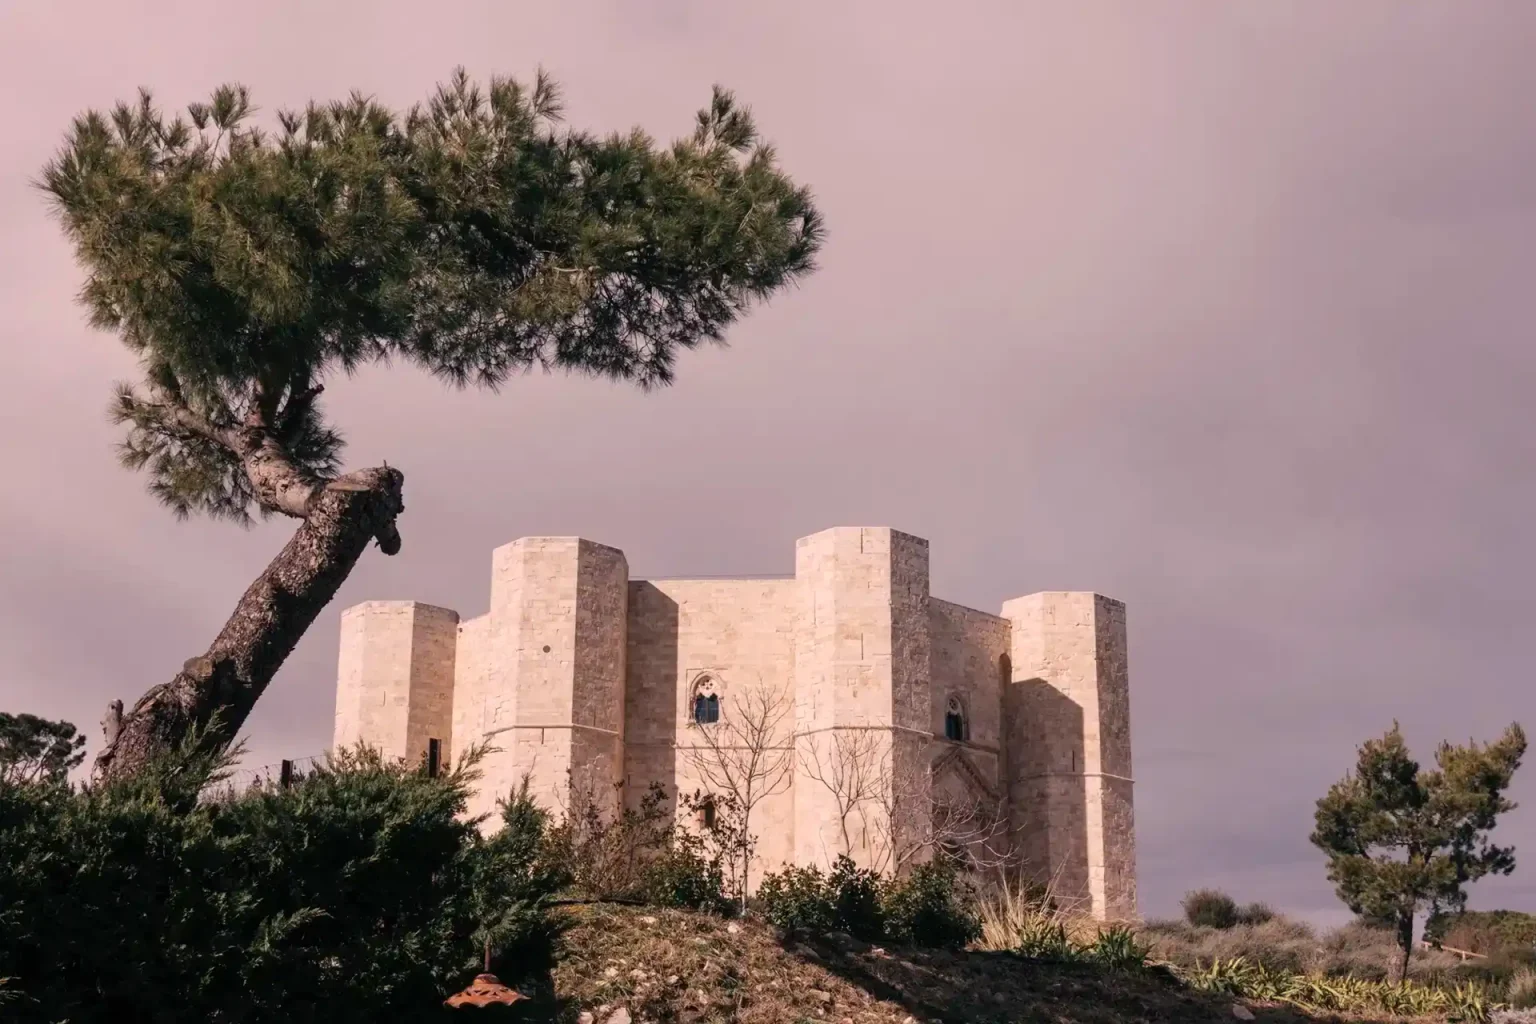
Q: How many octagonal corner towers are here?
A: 4